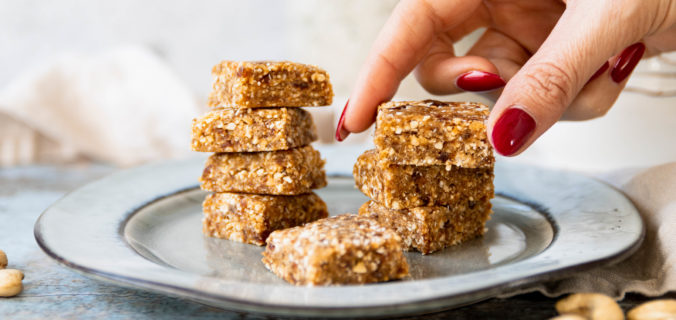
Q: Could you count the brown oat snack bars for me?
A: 8